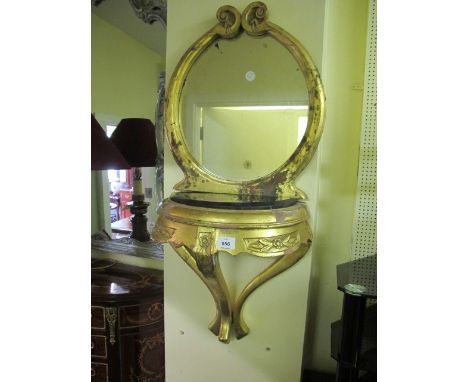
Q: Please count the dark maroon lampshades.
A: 2